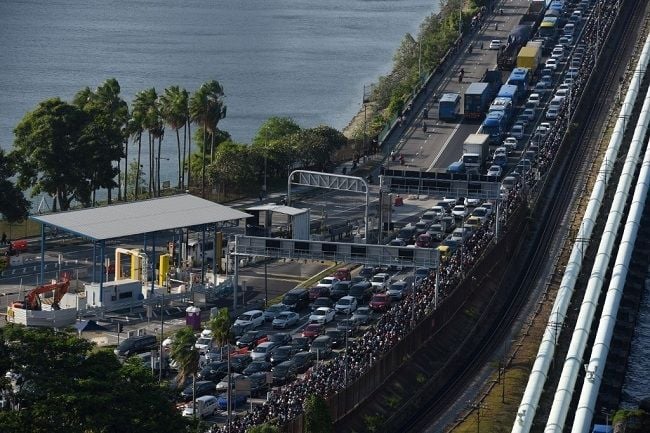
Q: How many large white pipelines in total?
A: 3